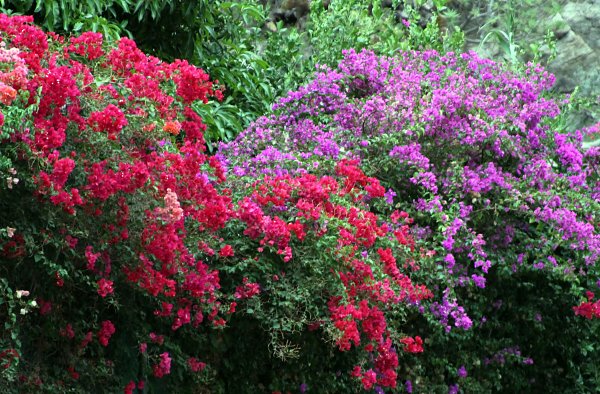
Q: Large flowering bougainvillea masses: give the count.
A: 2